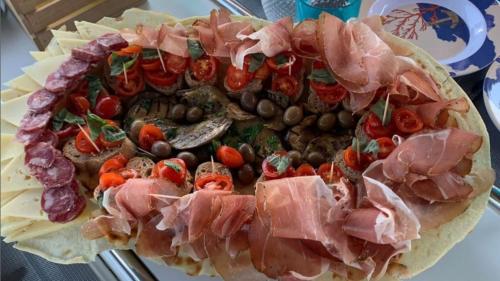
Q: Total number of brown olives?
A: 14